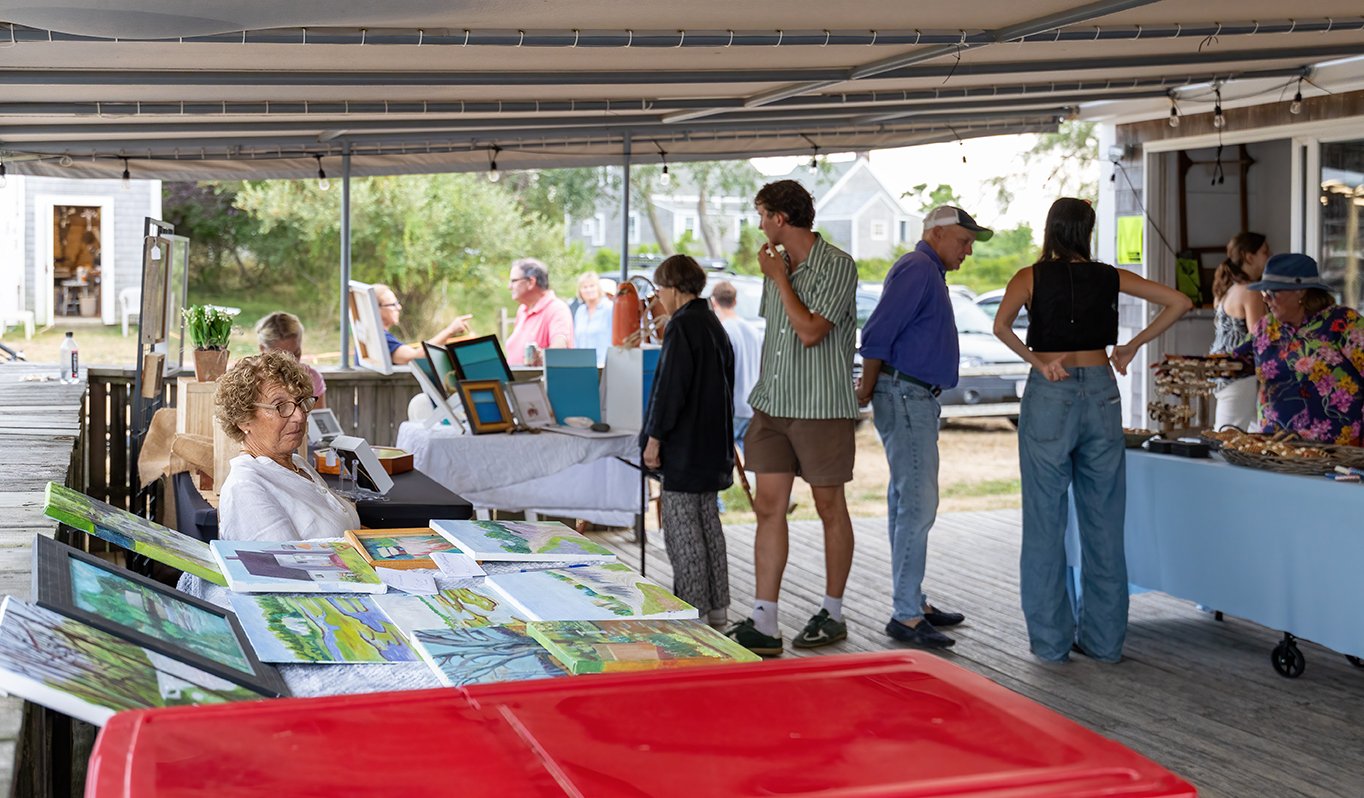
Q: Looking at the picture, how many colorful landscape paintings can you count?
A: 11